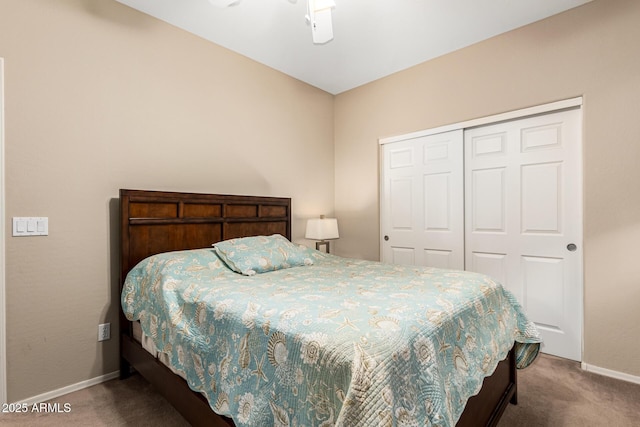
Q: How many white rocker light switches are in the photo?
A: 3